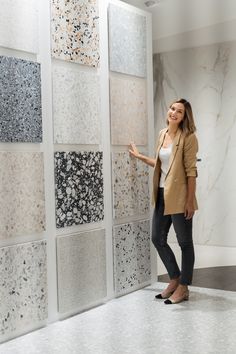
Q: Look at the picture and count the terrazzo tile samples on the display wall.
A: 12